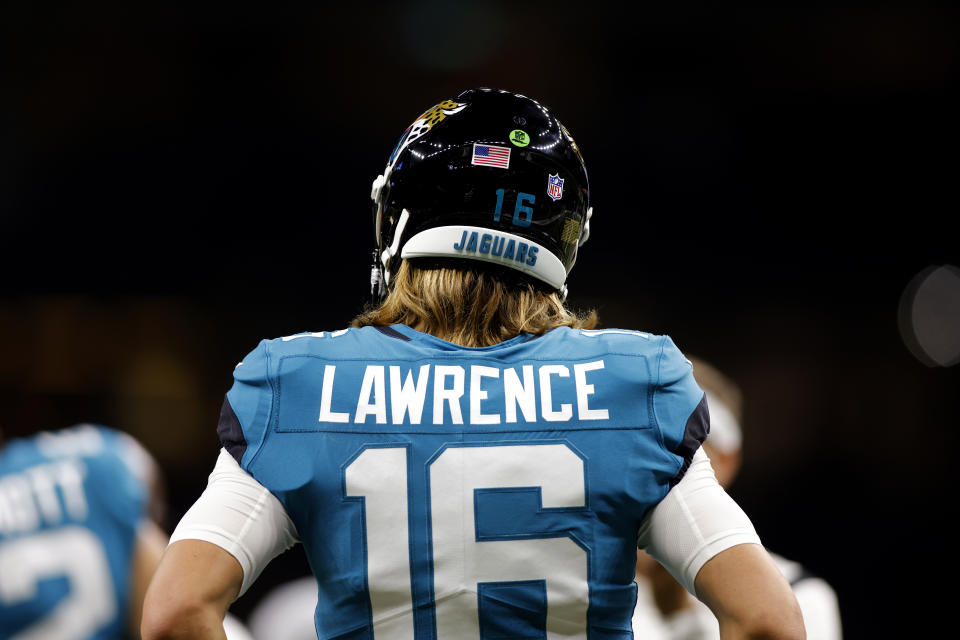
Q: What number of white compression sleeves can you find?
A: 2